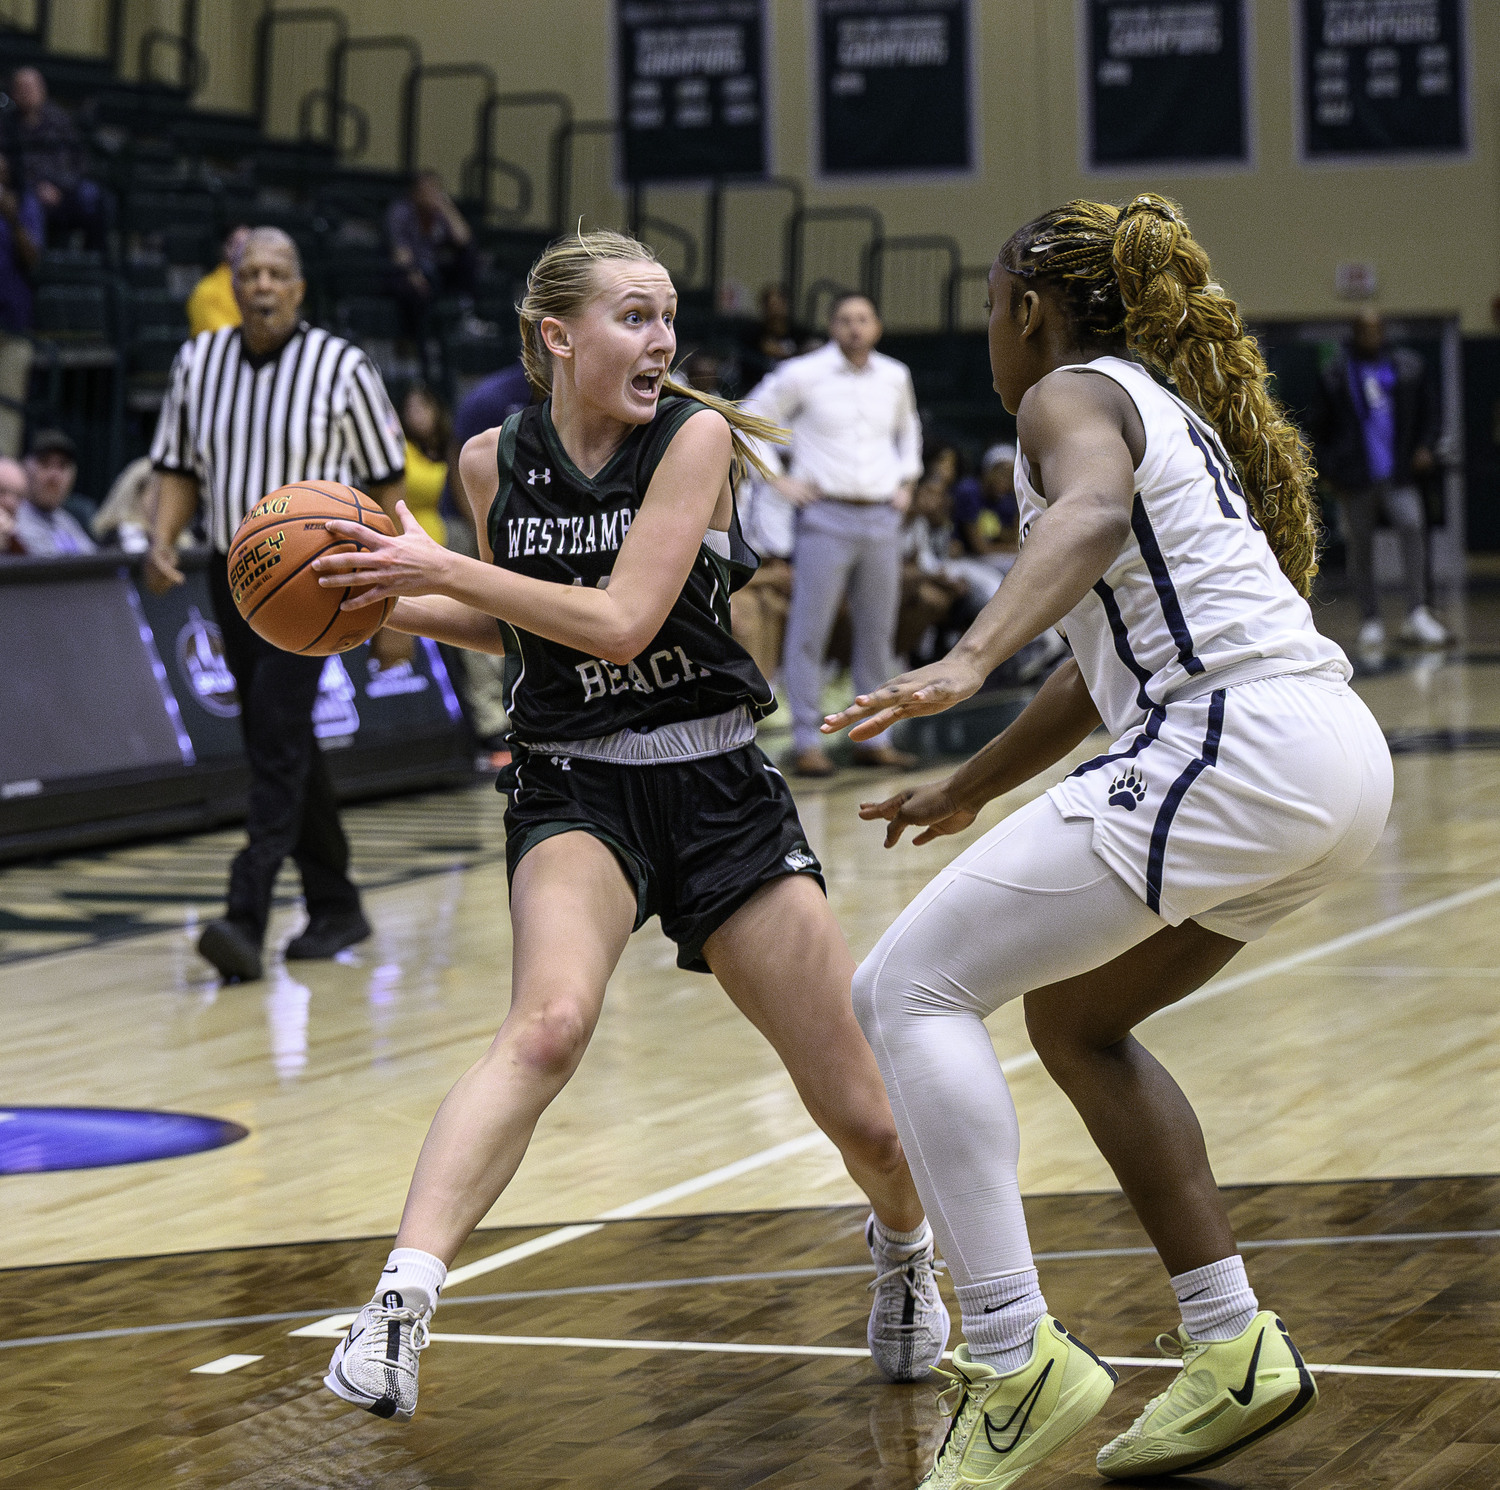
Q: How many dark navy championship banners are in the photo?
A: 4